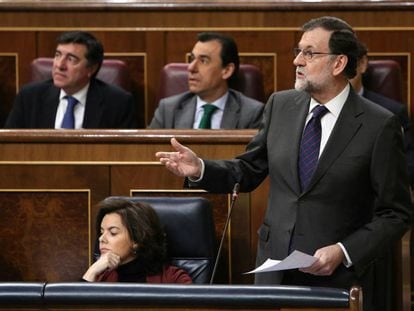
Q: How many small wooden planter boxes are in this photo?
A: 0